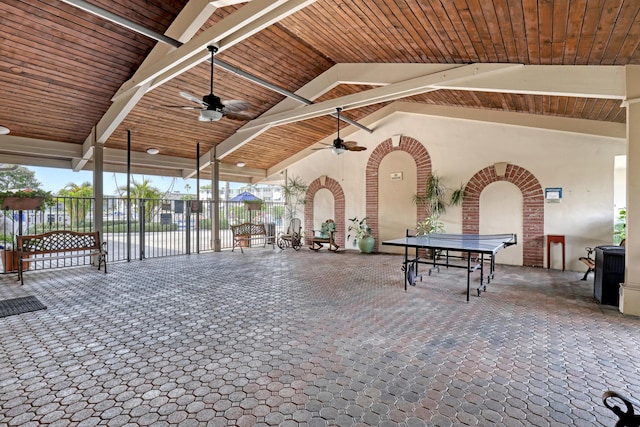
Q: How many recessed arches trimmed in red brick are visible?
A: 3